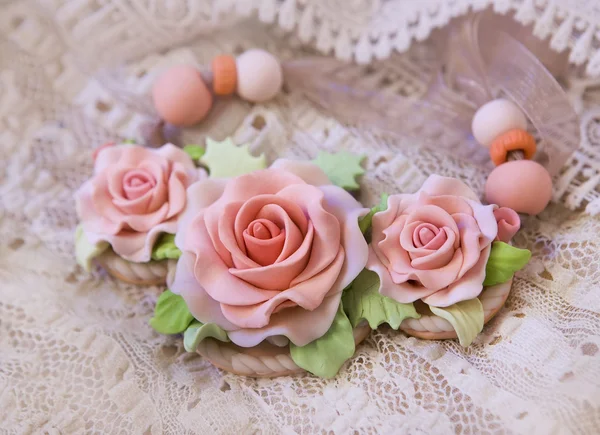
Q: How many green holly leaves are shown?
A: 3